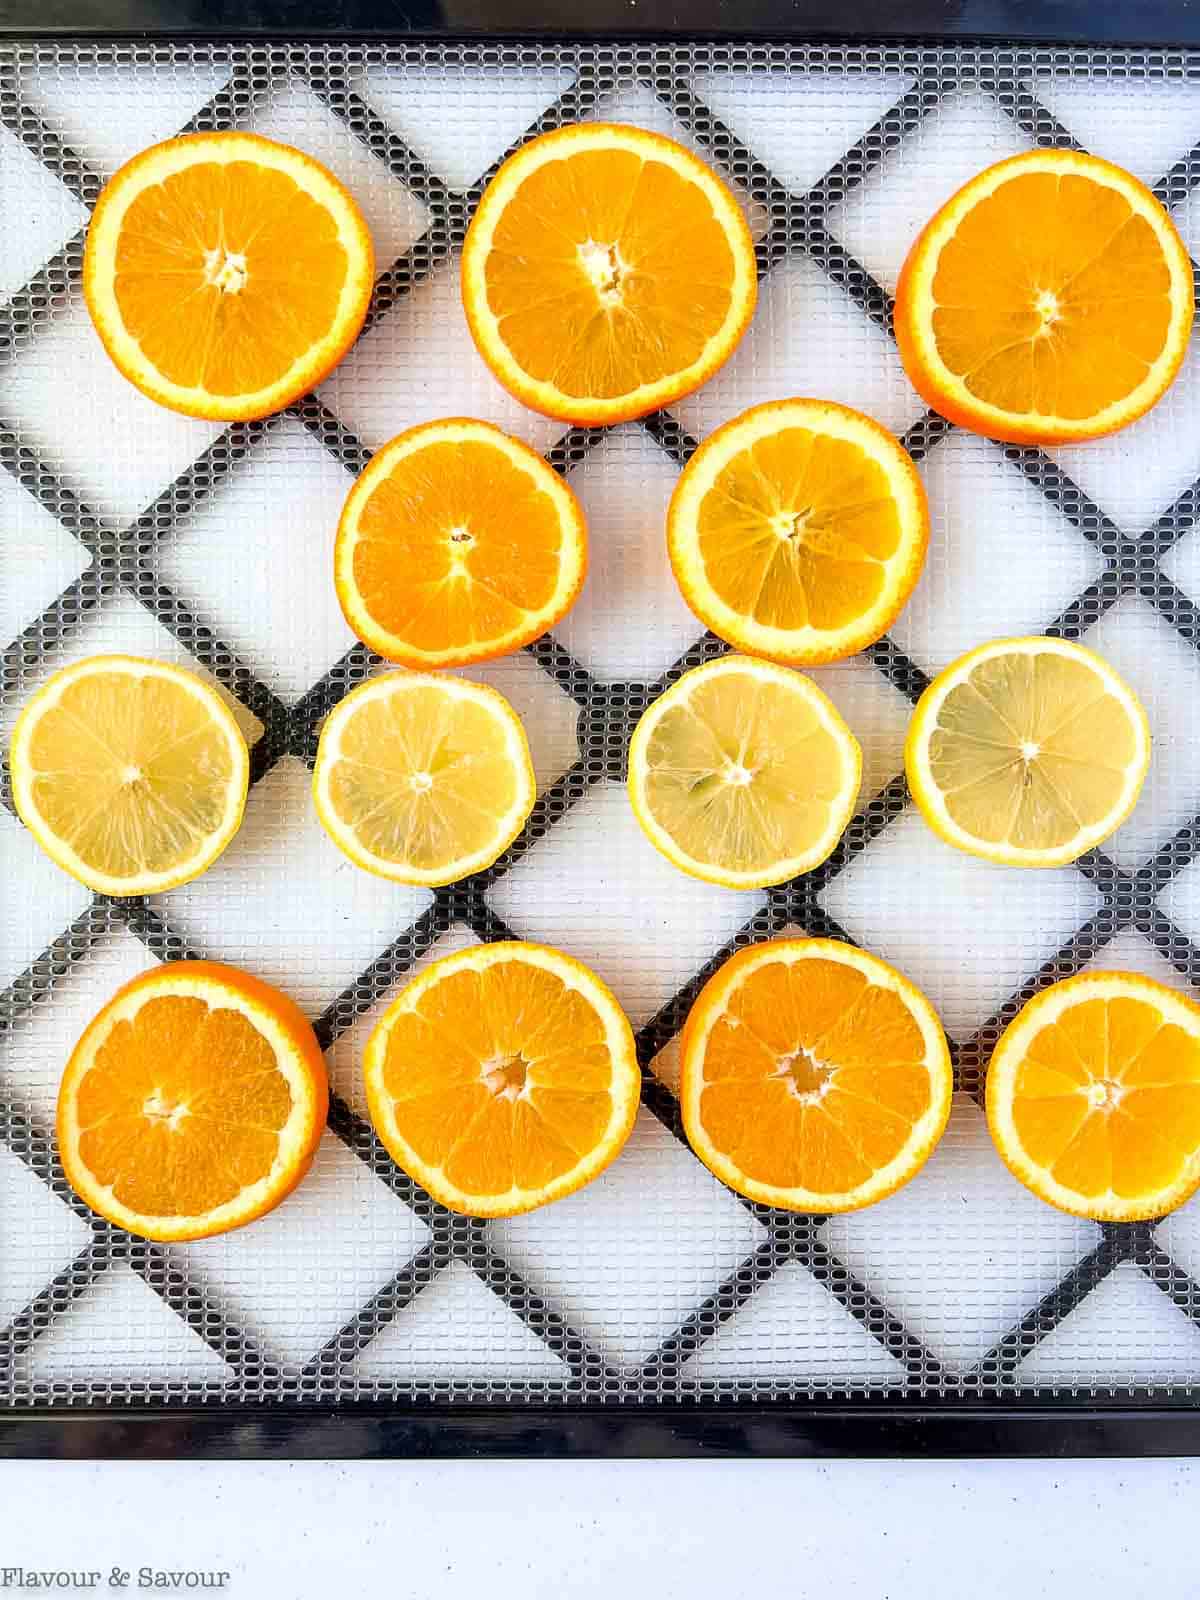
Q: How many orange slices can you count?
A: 9